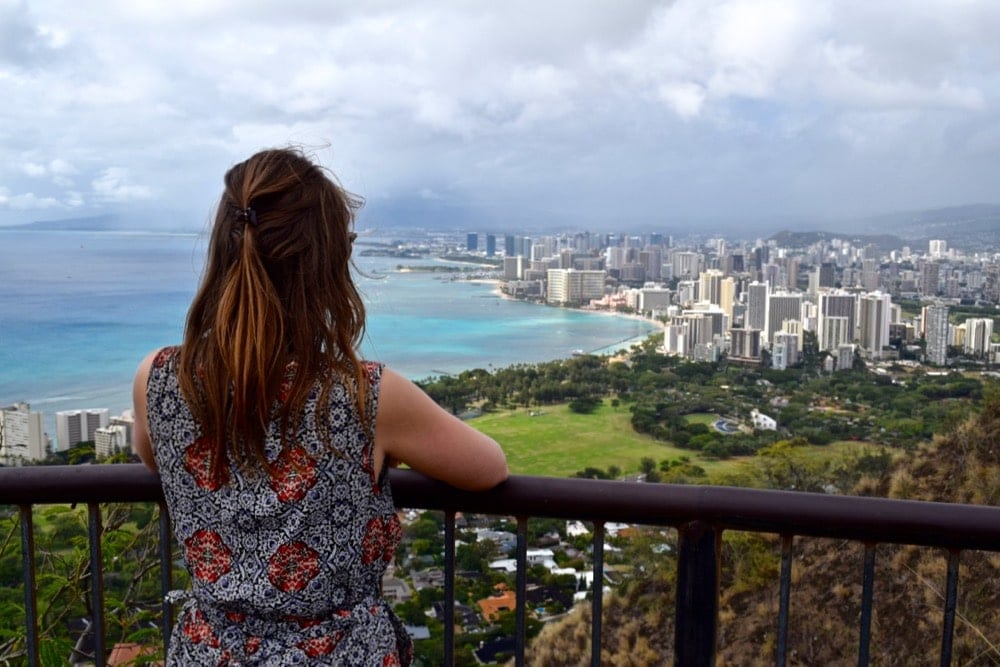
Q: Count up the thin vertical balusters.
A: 9